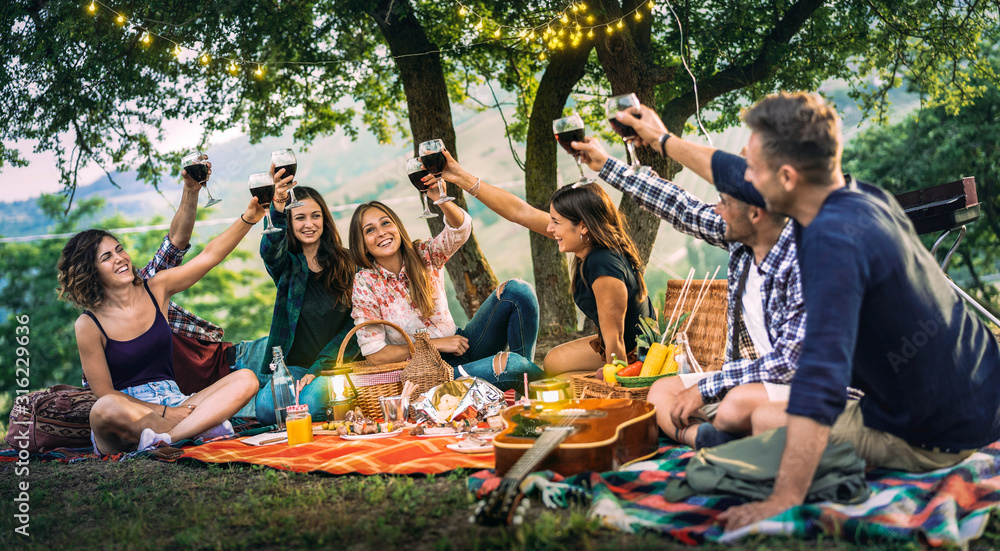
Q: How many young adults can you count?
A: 7